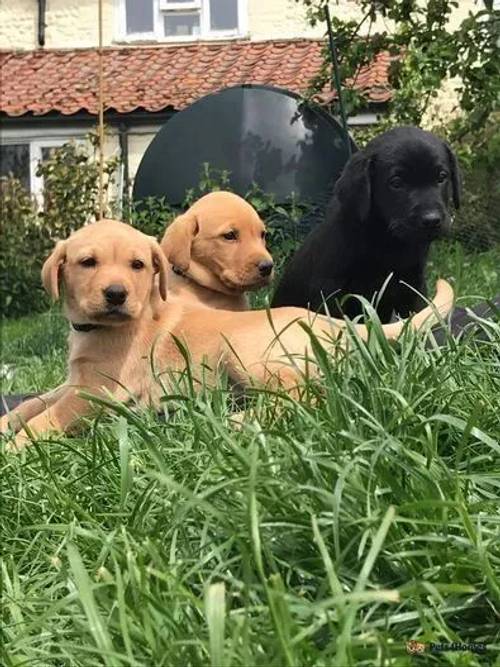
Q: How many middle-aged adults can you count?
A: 0